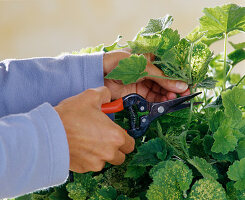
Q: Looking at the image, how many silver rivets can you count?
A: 3